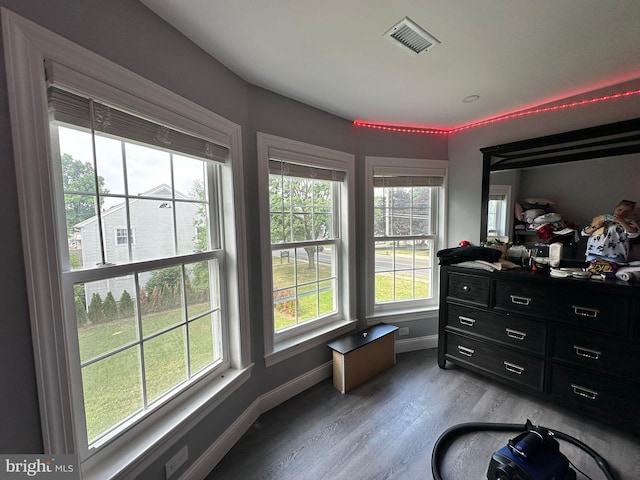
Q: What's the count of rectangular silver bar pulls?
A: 8